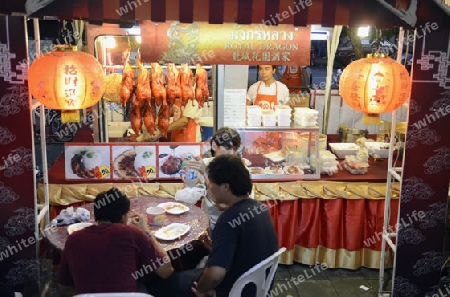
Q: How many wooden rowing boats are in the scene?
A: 0